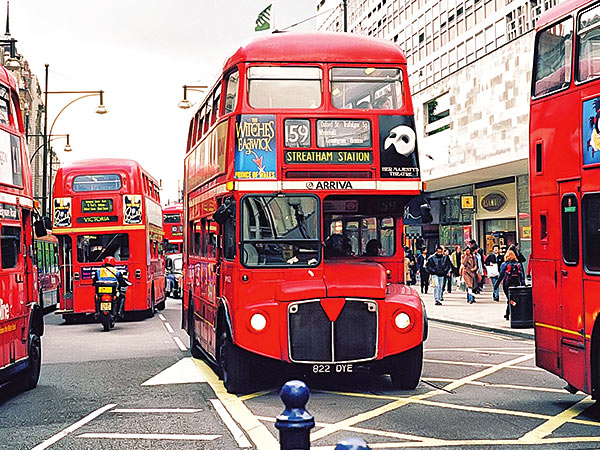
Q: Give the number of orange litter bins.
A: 0